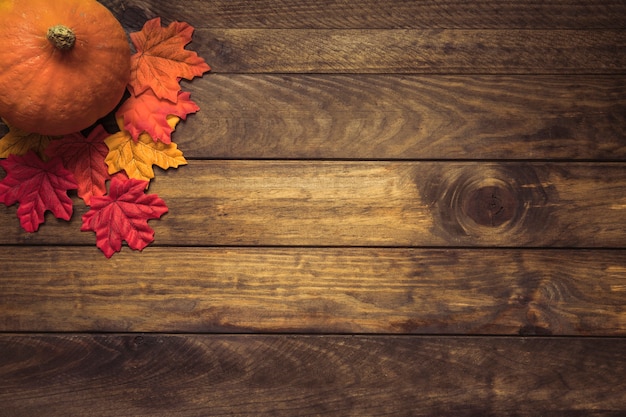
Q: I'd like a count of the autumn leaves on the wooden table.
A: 7